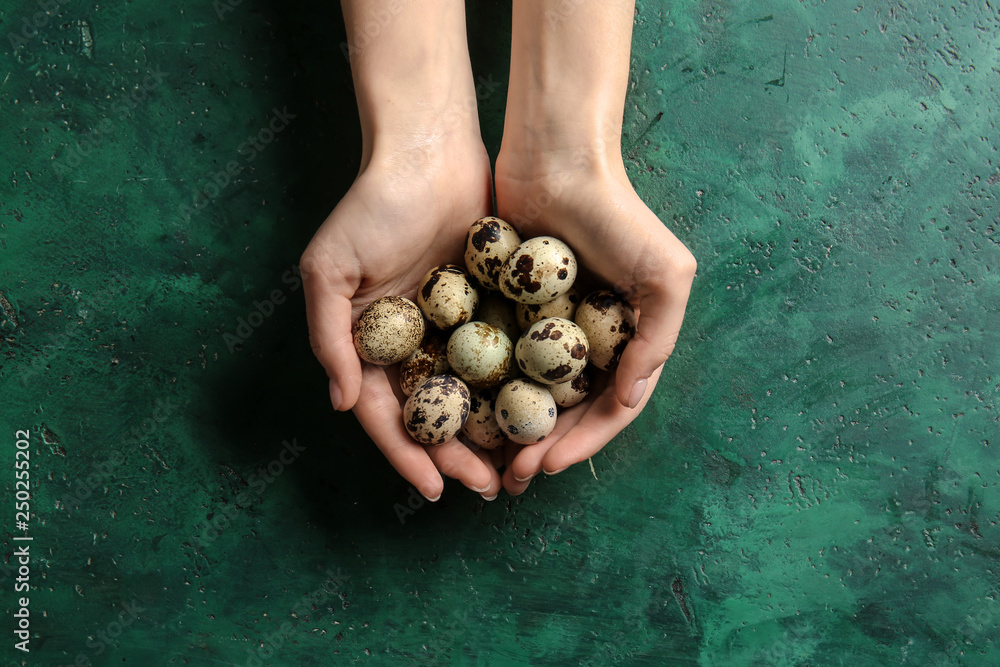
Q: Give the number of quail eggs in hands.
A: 14